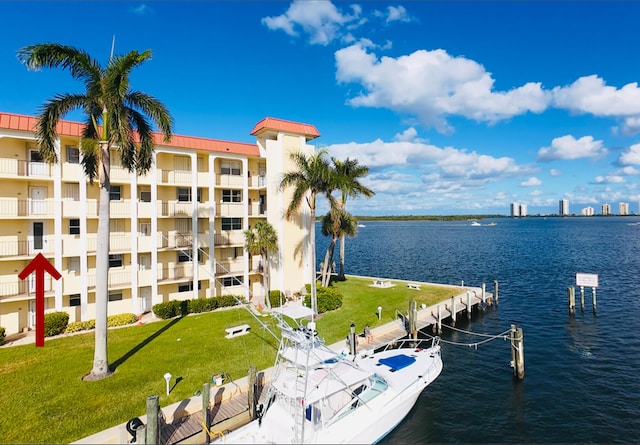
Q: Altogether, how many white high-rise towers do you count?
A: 6